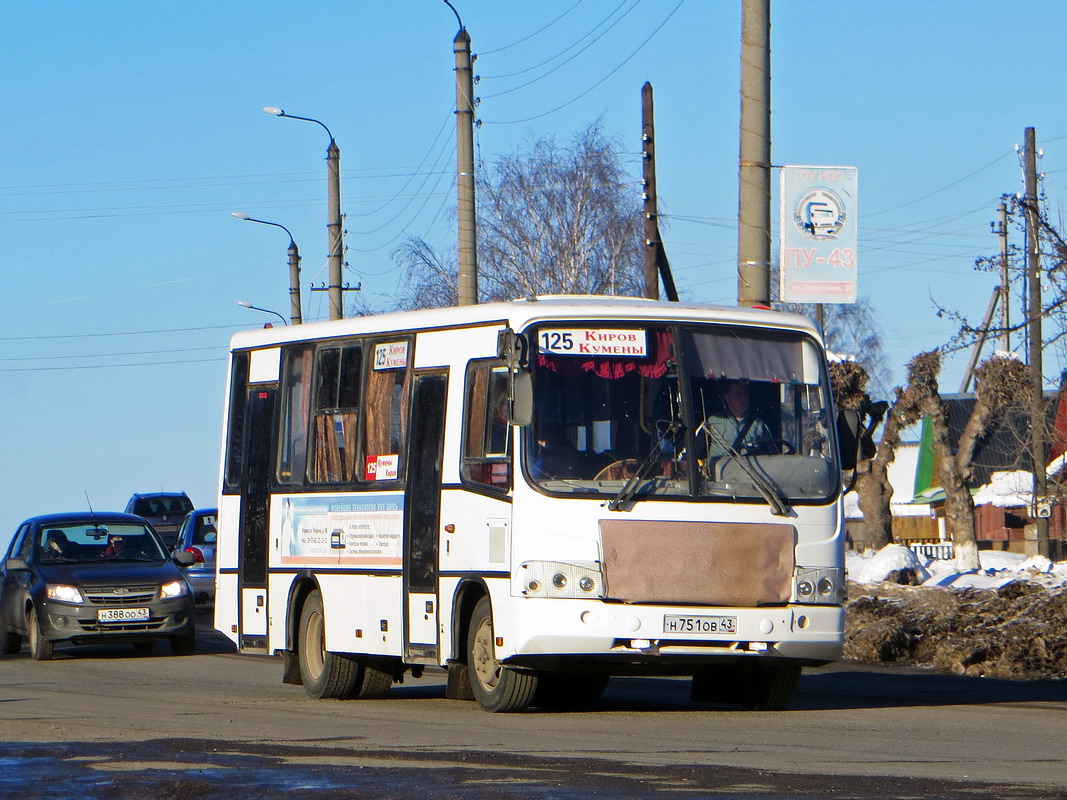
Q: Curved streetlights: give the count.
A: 4